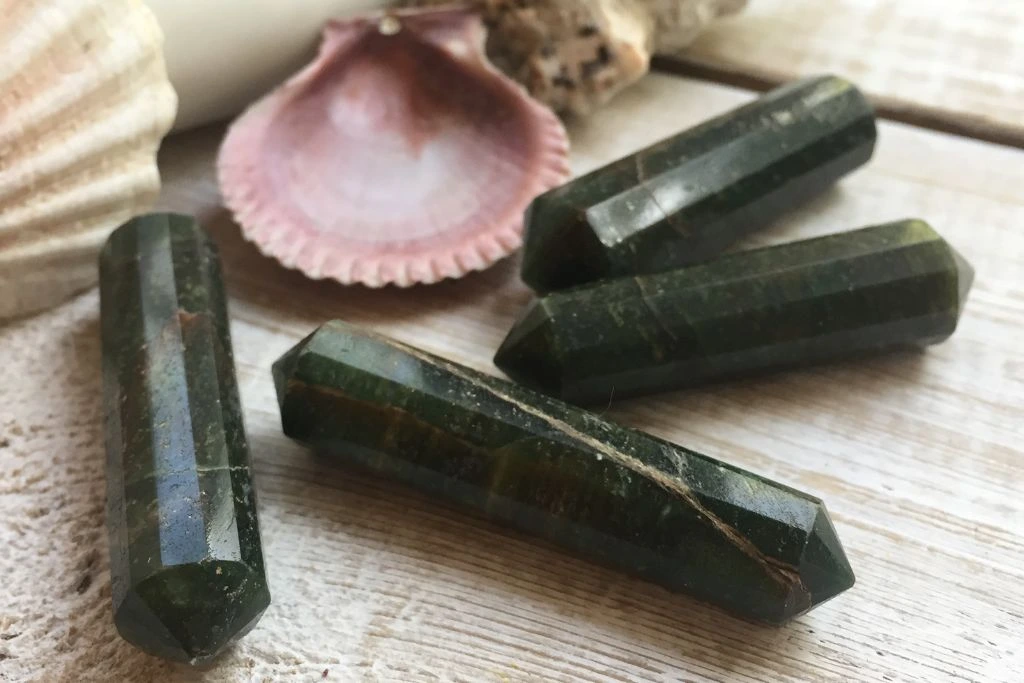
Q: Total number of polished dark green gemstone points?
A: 4